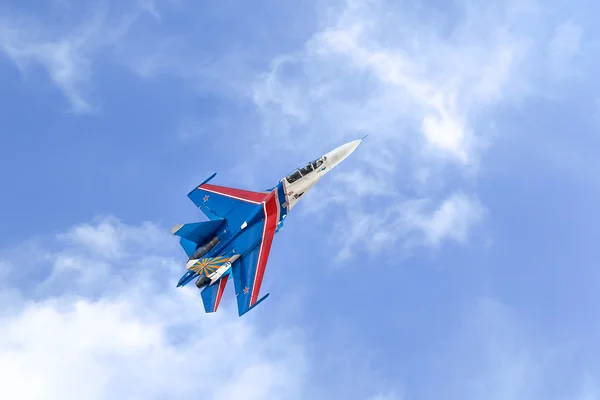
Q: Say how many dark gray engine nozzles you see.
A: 2